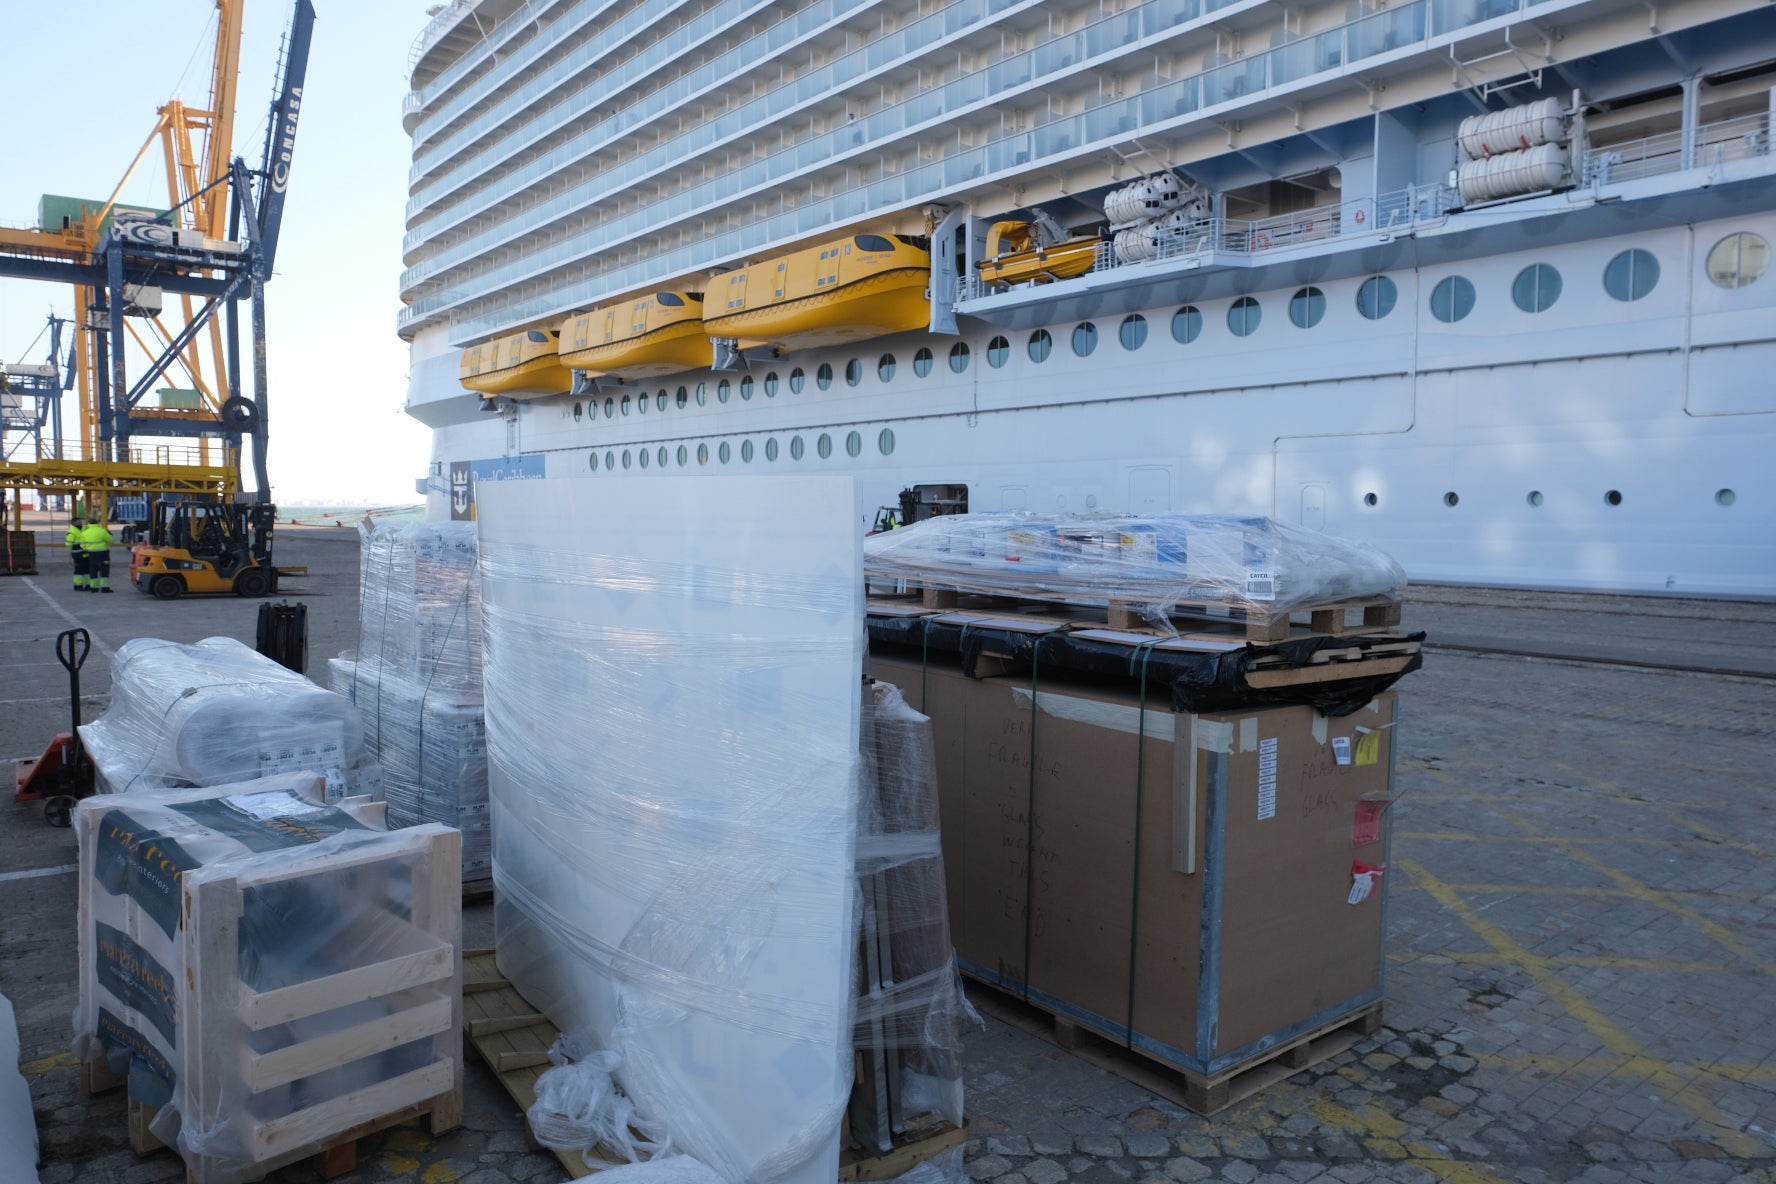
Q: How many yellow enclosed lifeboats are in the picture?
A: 3